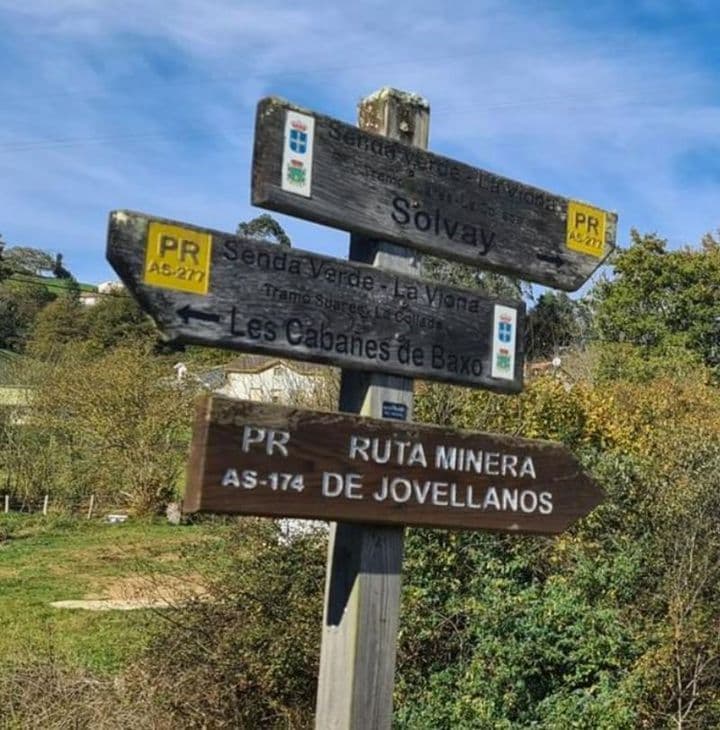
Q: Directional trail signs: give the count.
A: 3